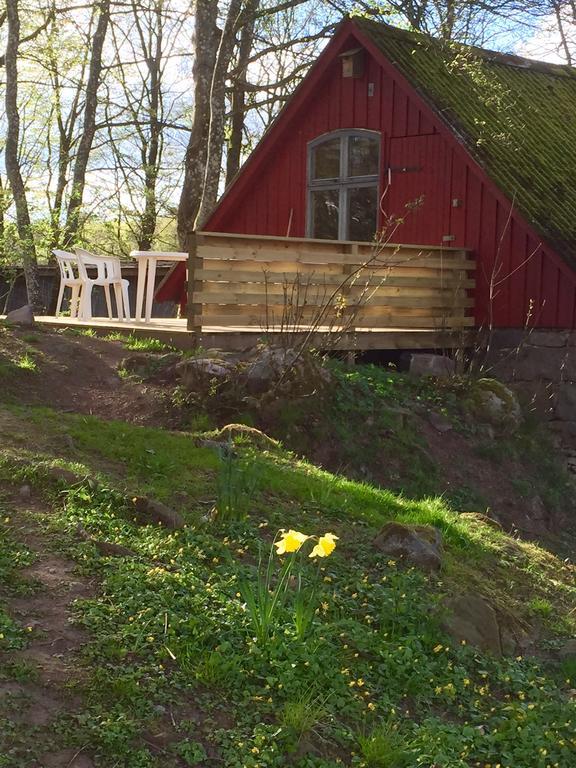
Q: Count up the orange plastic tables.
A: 0